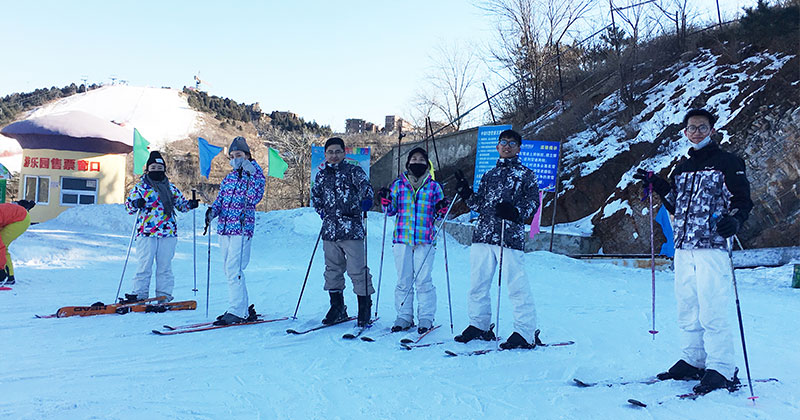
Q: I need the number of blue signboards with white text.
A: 2